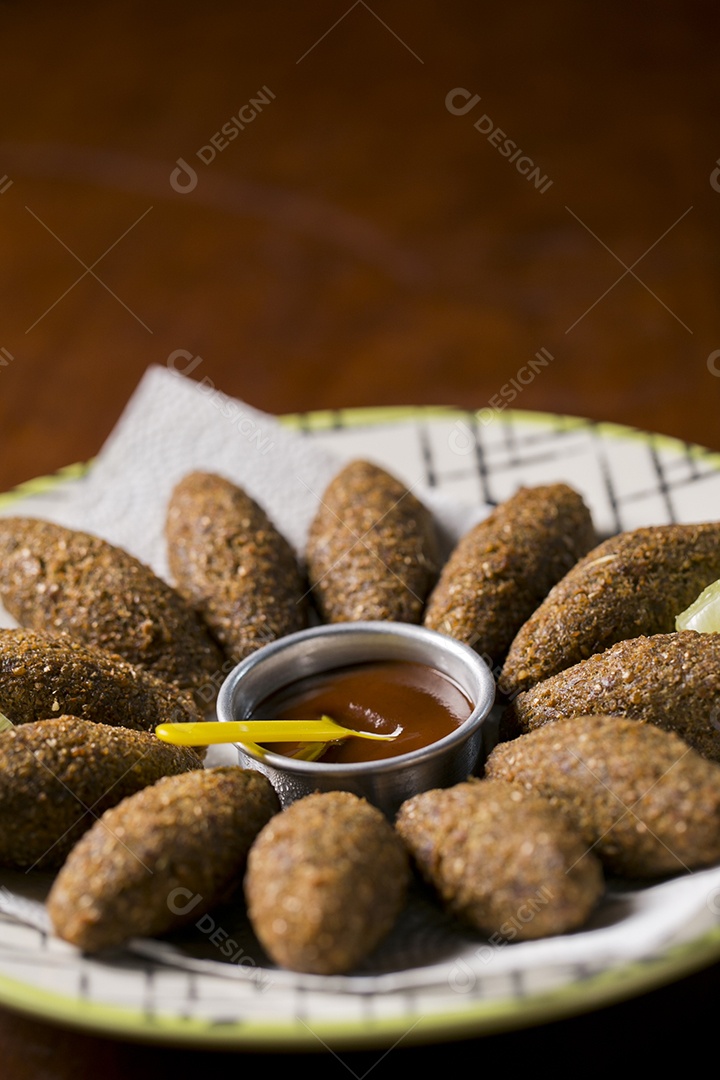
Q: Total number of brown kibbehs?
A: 12